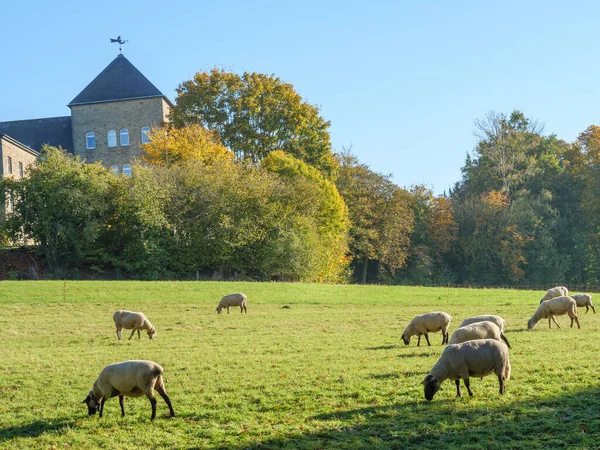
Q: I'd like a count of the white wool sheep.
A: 10